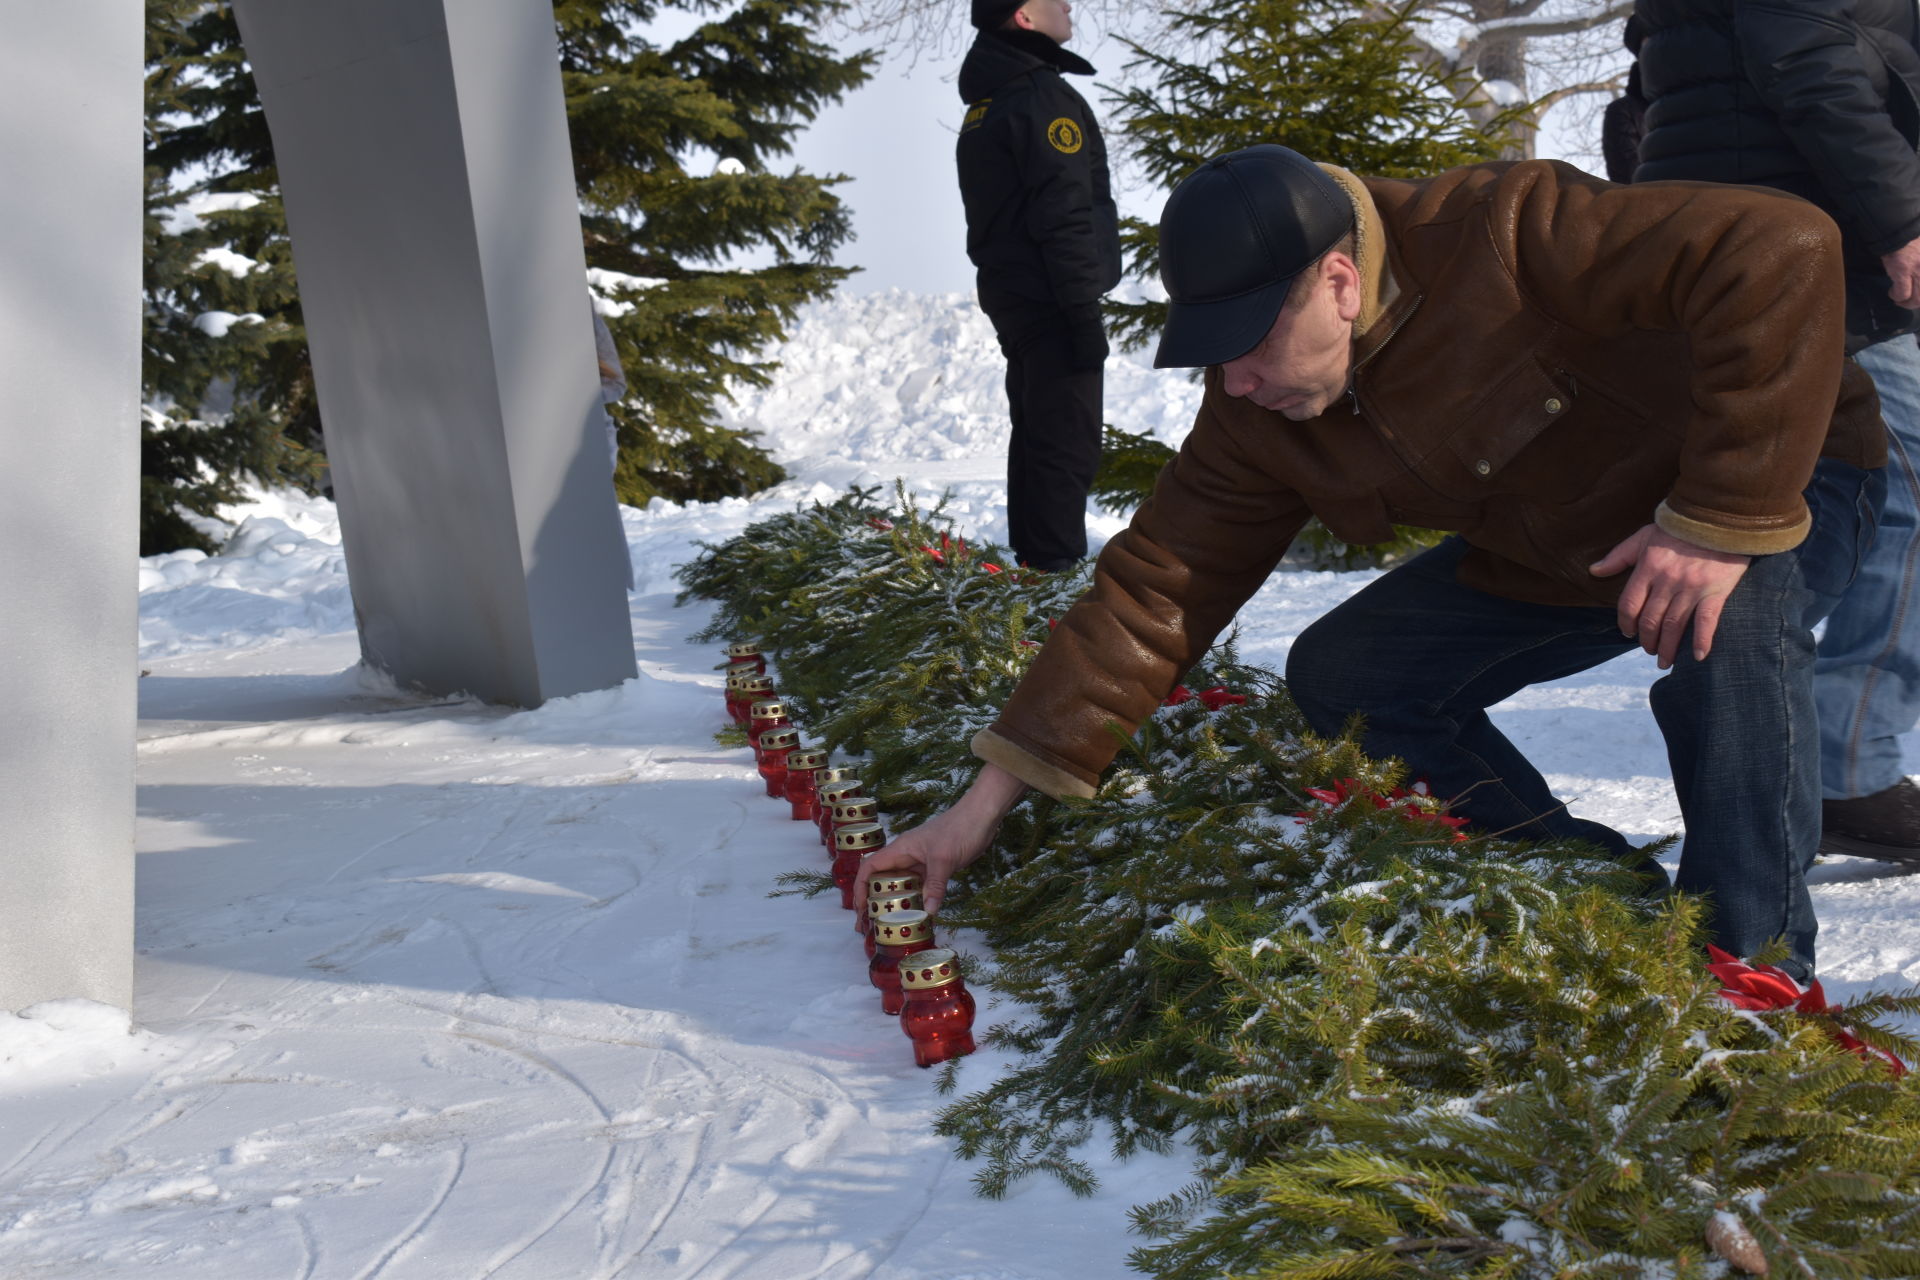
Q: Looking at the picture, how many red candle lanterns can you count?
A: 15